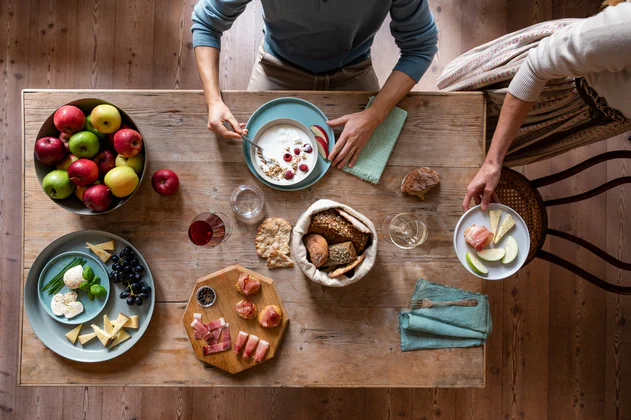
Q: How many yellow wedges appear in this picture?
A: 11